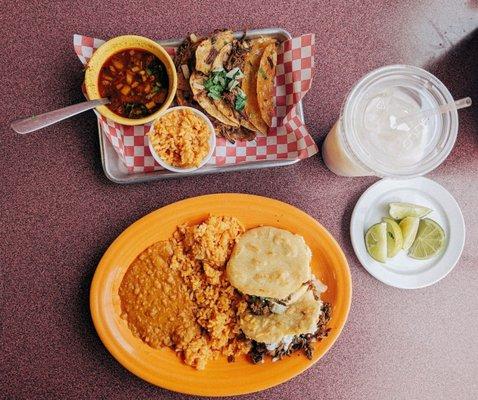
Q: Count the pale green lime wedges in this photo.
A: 5